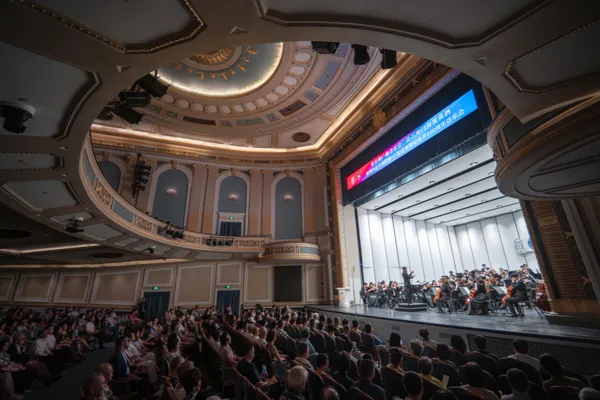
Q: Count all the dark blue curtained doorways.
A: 3